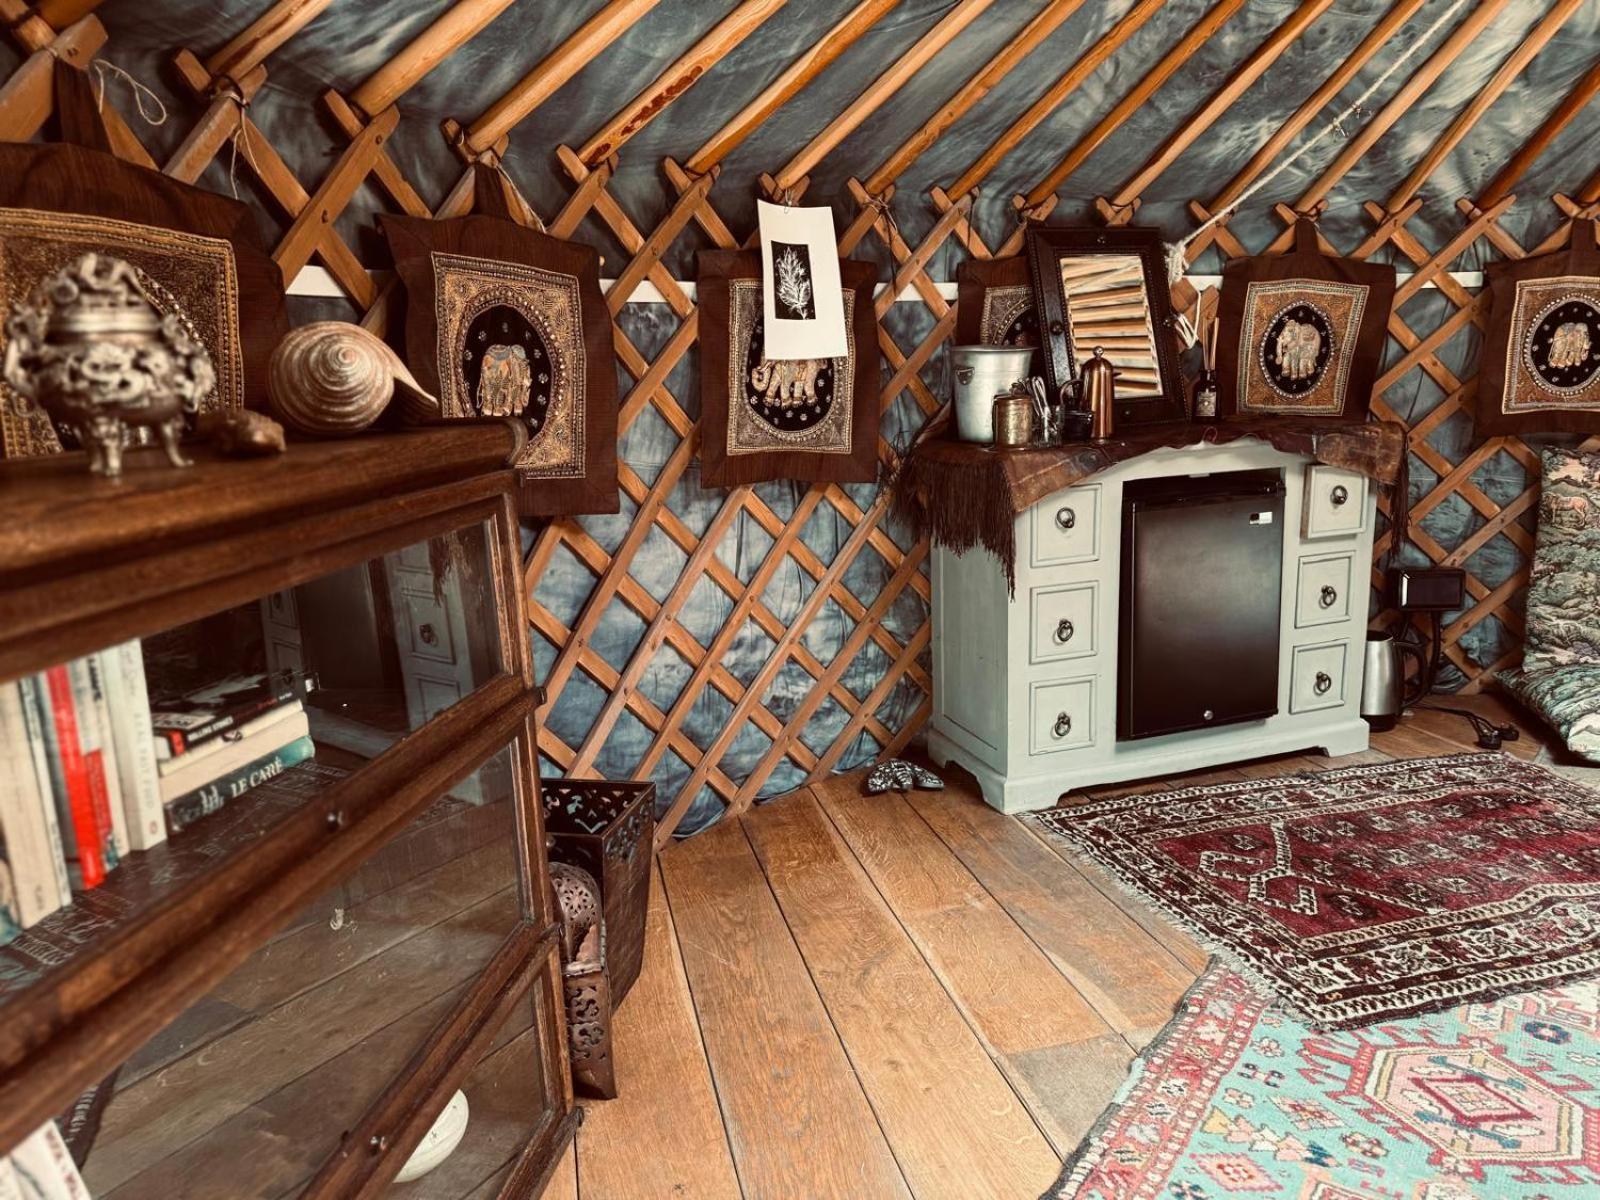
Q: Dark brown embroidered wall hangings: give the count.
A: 6